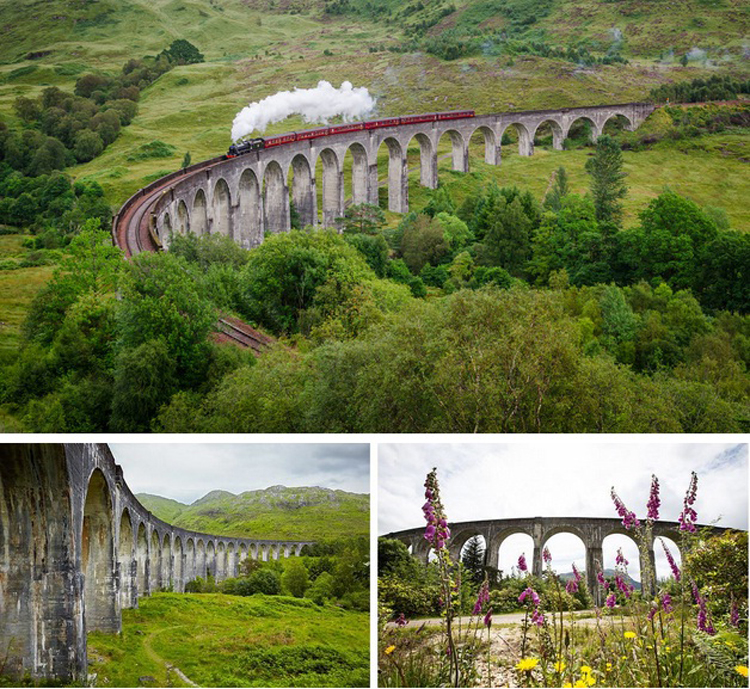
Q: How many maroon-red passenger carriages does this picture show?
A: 6